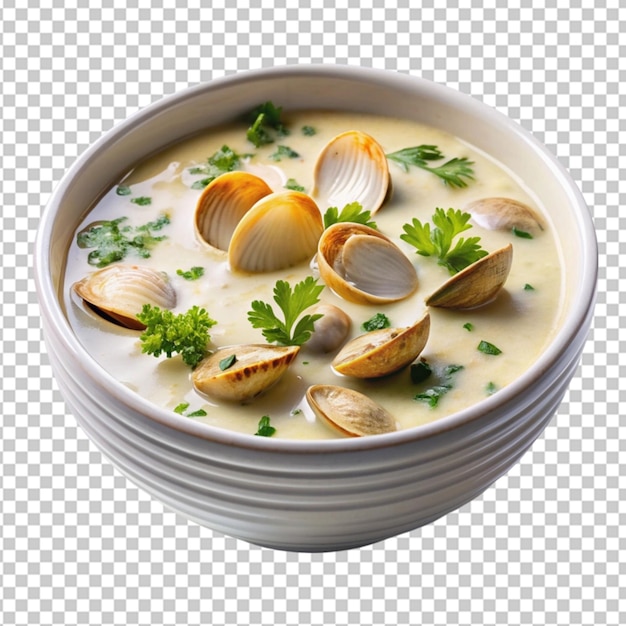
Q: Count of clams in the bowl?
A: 11